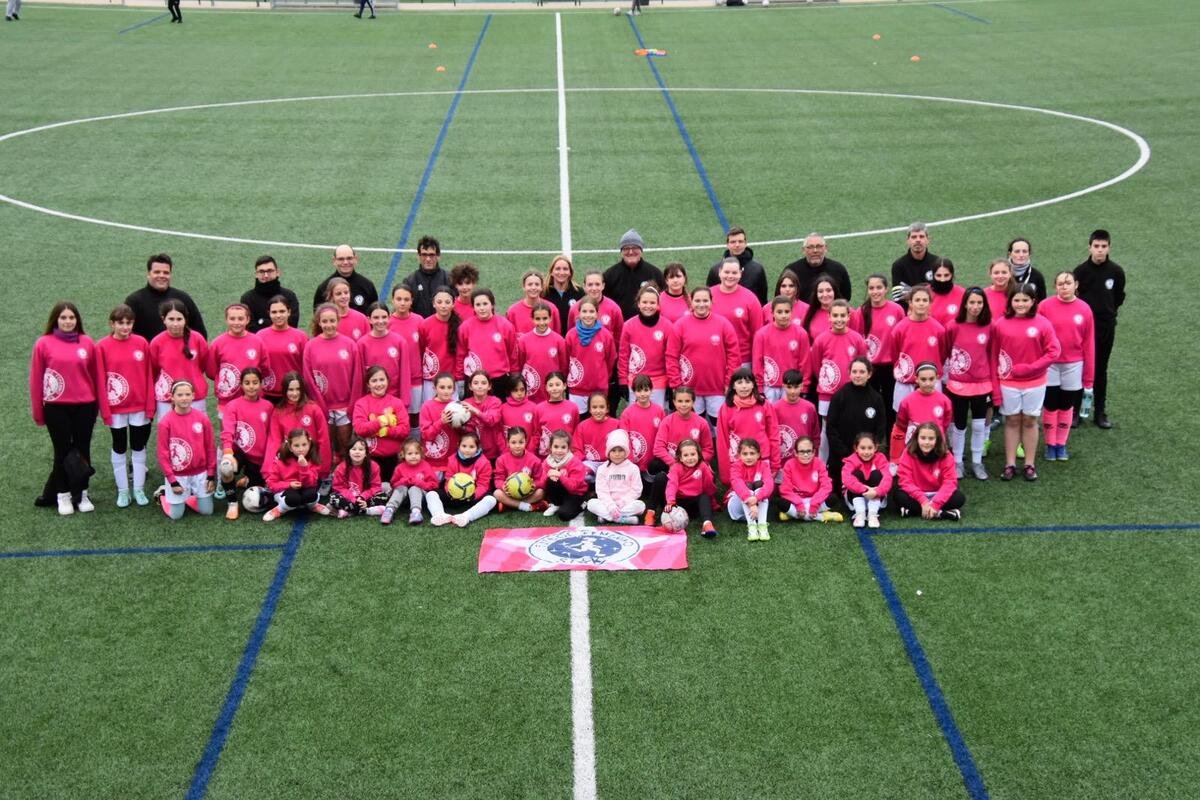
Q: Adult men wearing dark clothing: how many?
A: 9